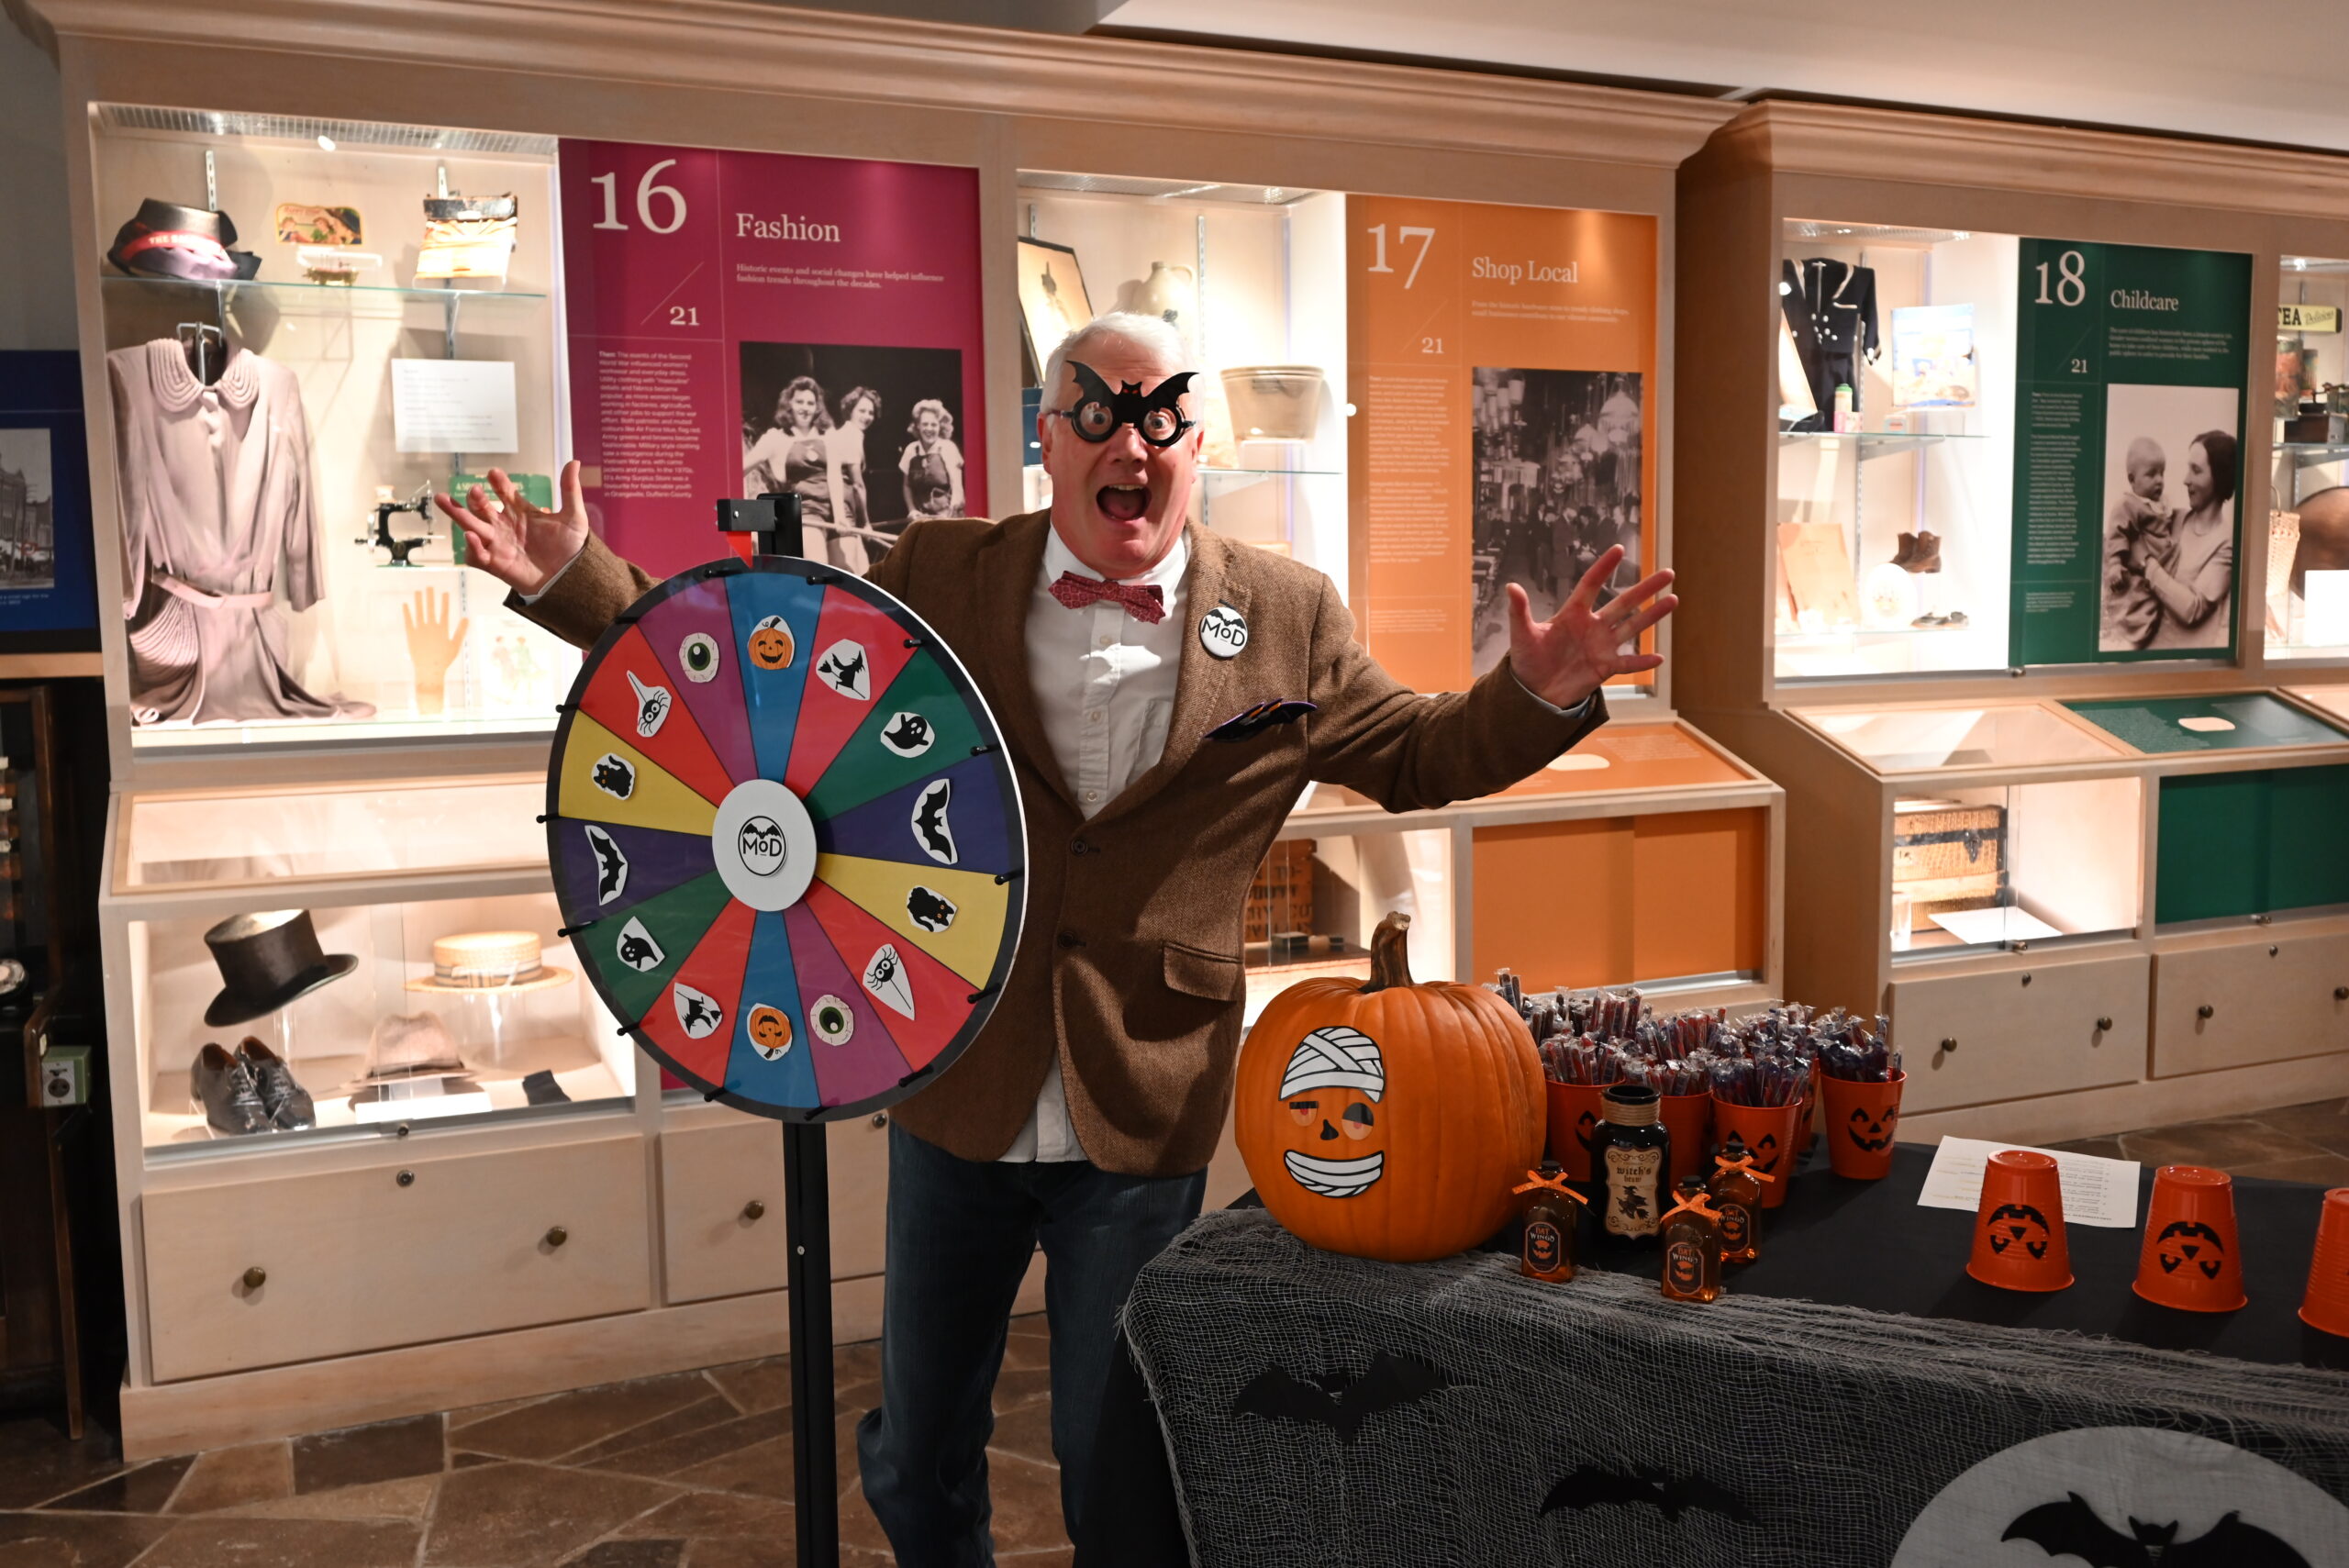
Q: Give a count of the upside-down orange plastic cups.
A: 3